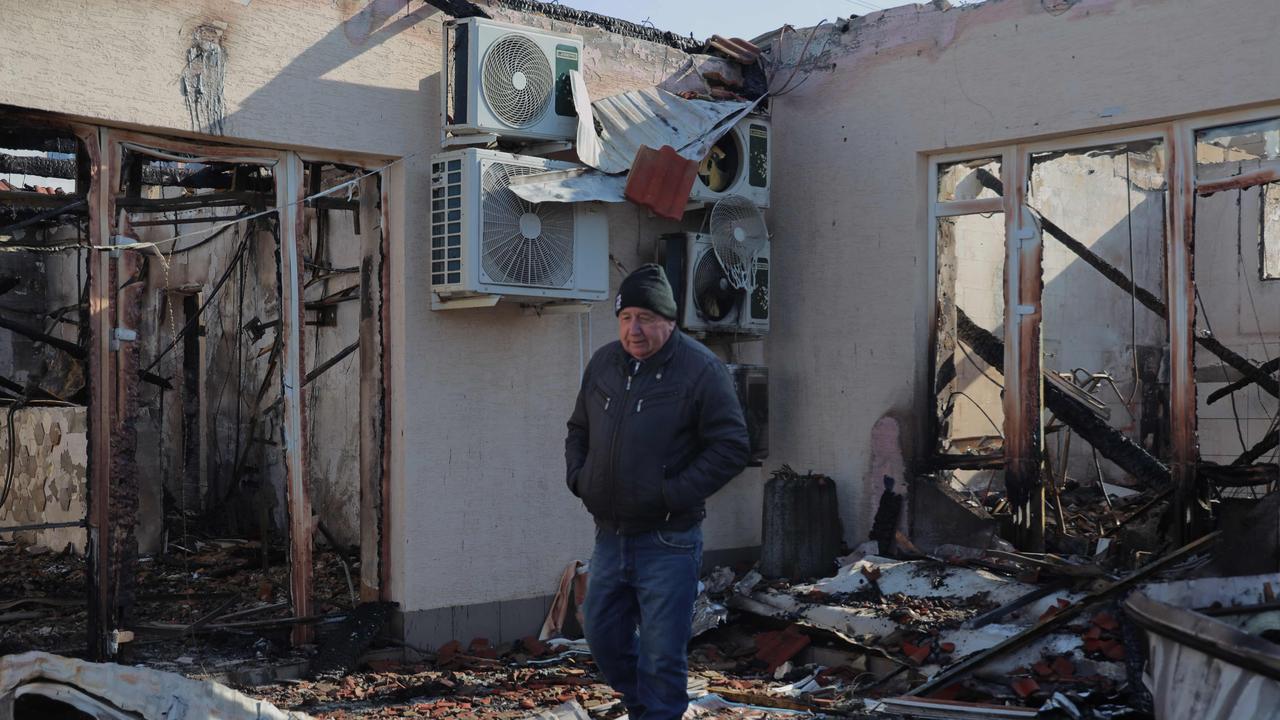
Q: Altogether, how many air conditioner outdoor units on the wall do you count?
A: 5